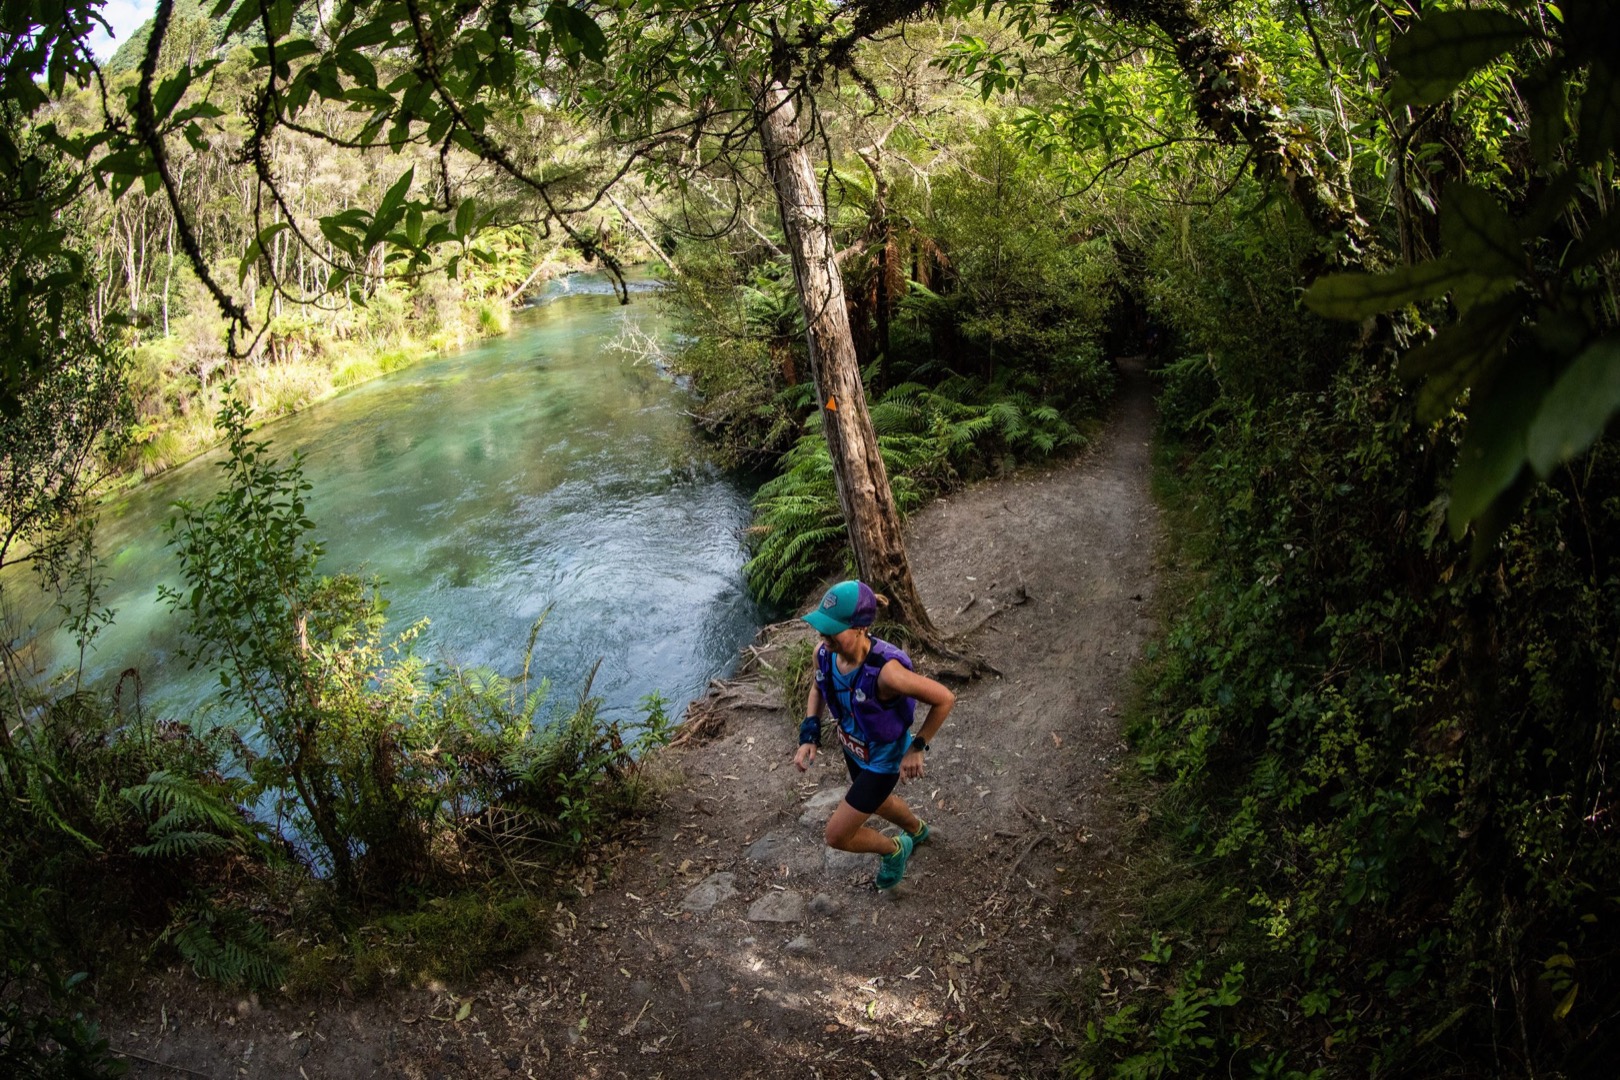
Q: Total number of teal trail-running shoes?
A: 2